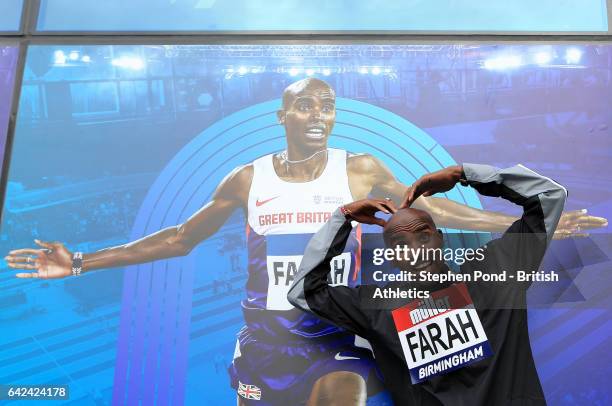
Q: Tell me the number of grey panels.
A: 2